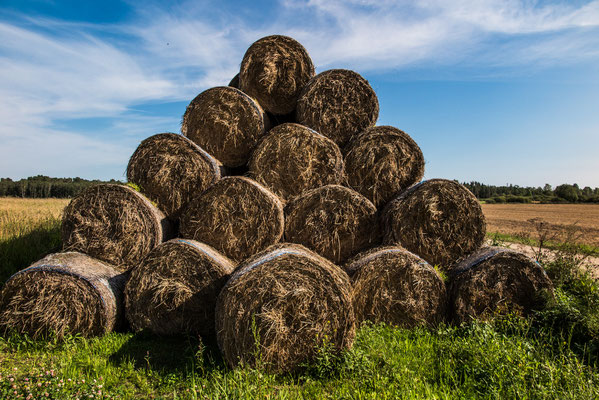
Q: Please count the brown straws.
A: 15